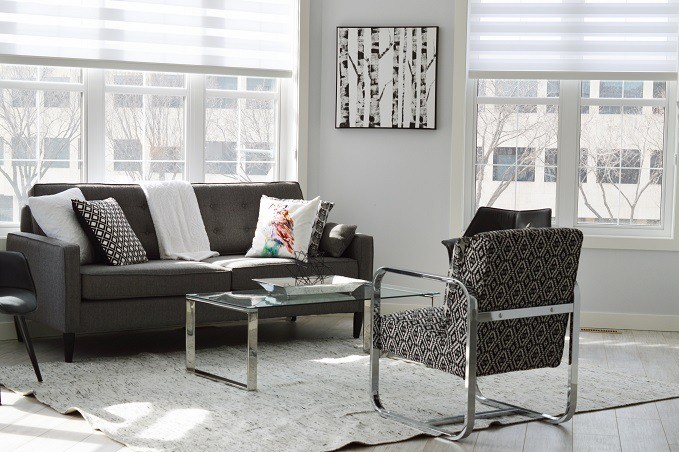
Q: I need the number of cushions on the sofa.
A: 5